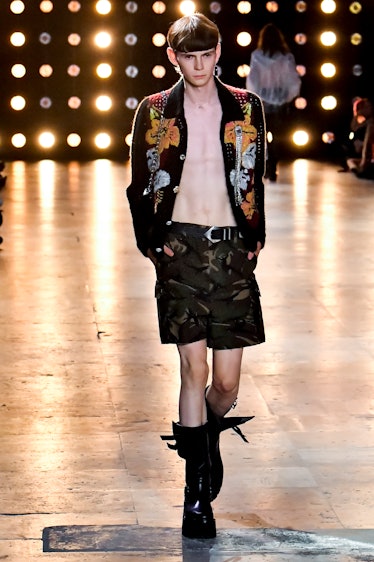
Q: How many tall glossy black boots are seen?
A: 2